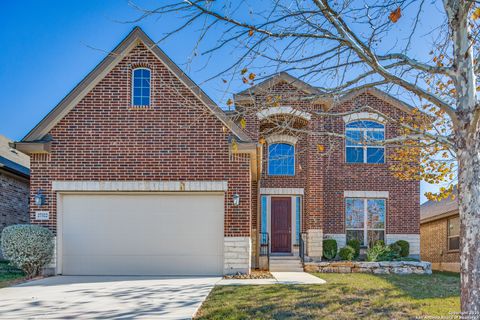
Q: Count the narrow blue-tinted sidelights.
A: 2